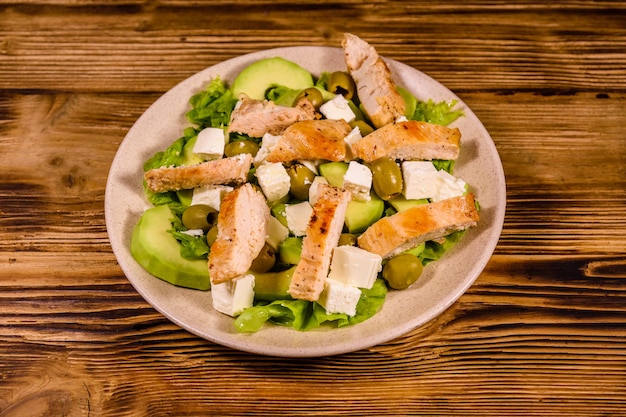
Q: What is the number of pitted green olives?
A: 11